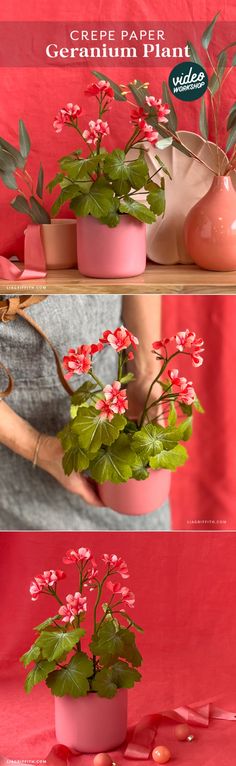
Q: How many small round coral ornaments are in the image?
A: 3